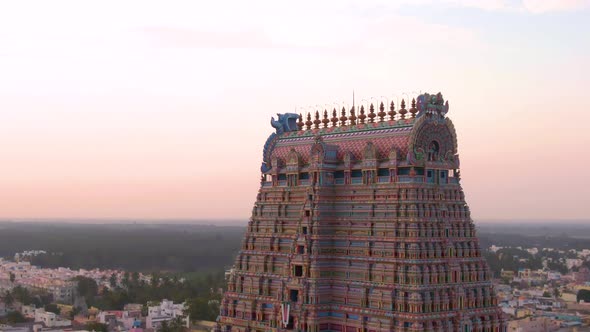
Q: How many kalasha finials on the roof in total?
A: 13